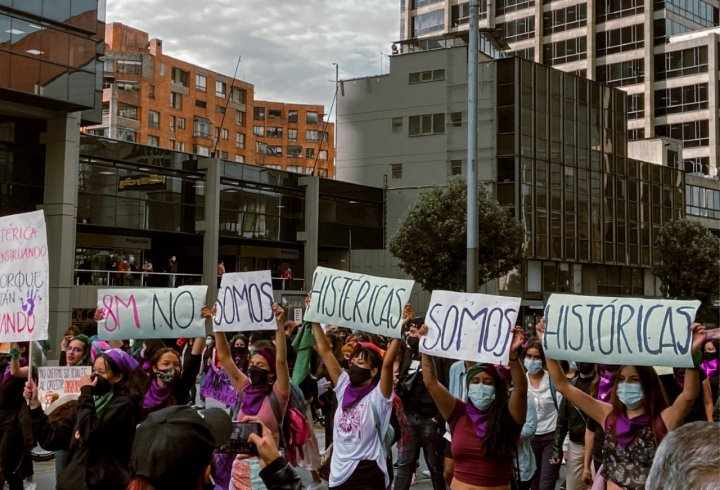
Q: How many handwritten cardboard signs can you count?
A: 7